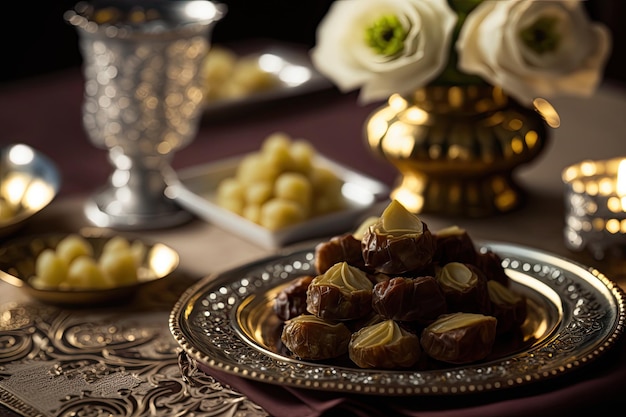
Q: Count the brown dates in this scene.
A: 12